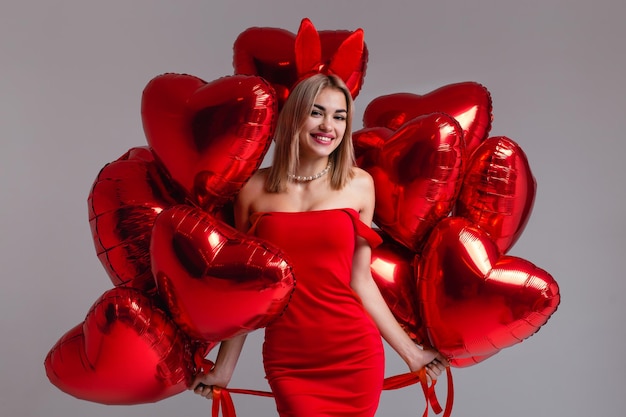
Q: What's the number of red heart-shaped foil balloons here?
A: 10